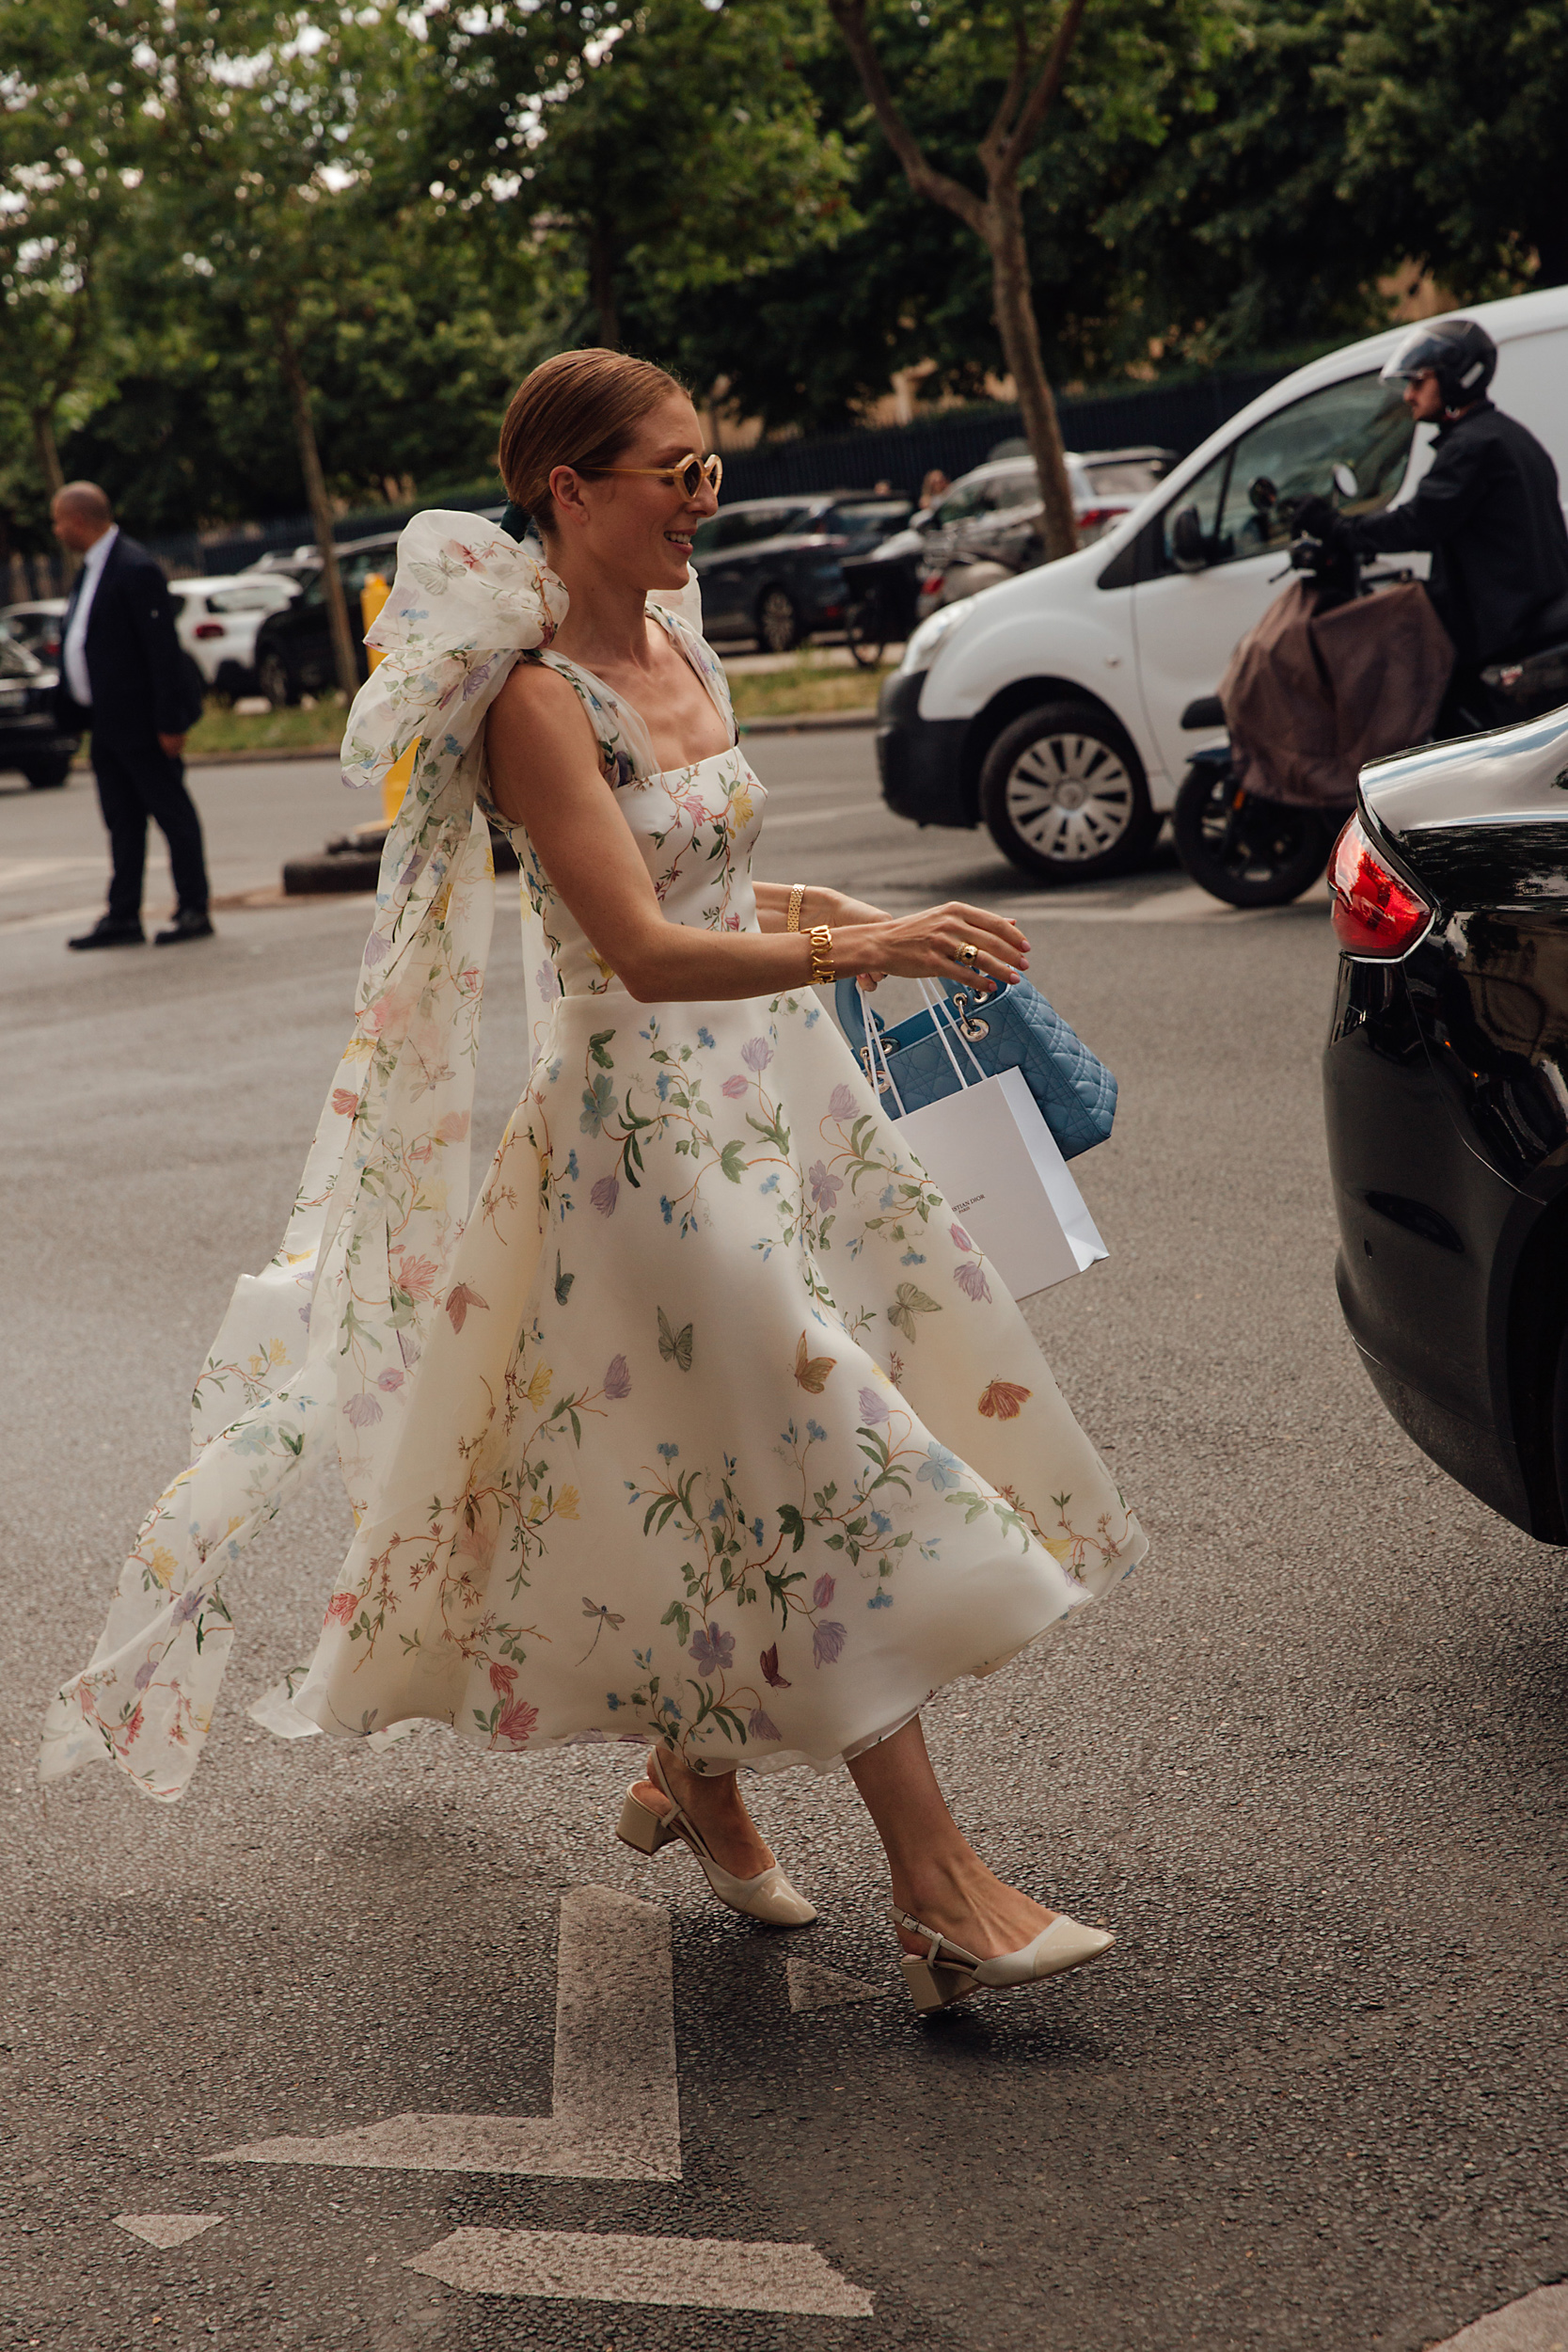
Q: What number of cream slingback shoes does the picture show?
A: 2